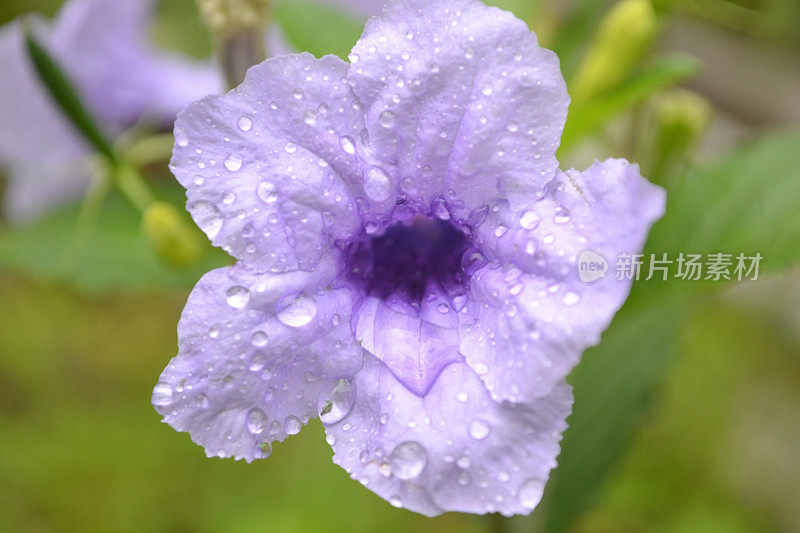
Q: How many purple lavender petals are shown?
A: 5